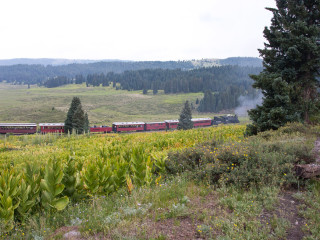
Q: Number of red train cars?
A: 7